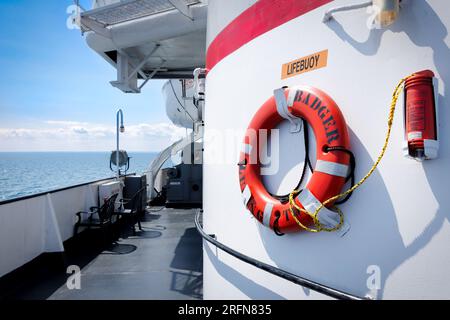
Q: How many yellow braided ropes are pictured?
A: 1